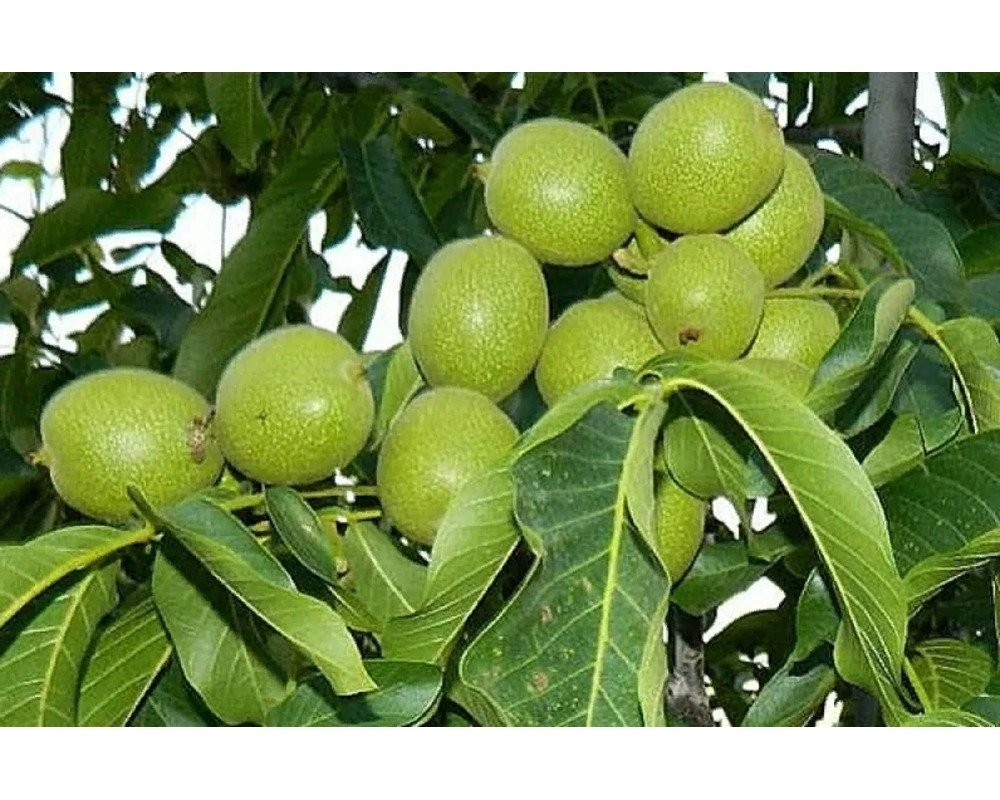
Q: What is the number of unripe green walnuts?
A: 11